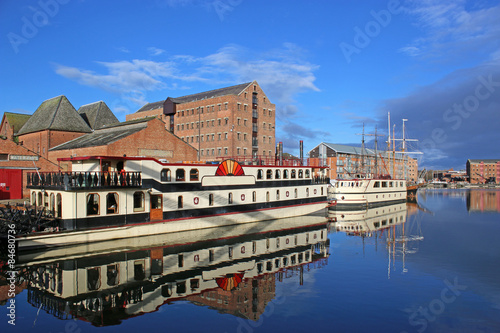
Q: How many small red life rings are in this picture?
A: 4